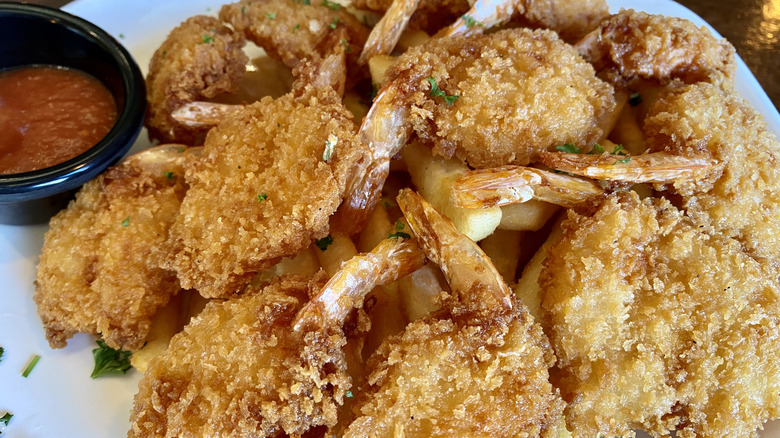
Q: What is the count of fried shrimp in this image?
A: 12